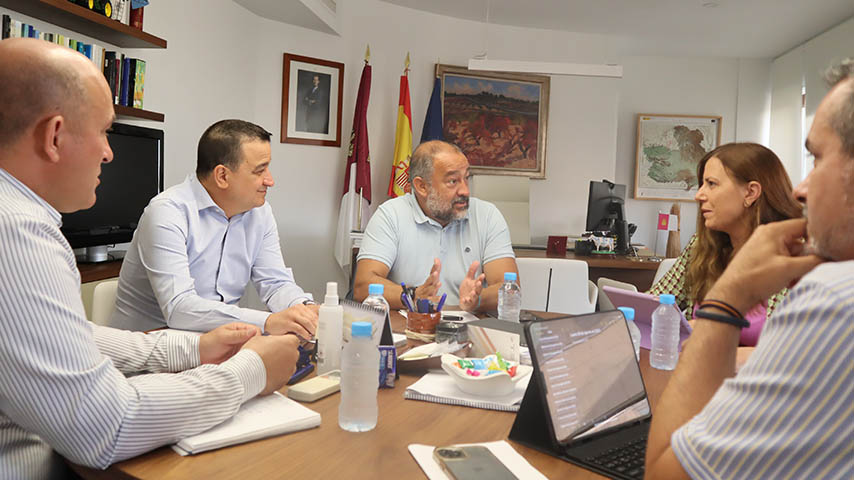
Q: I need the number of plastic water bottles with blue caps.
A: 5